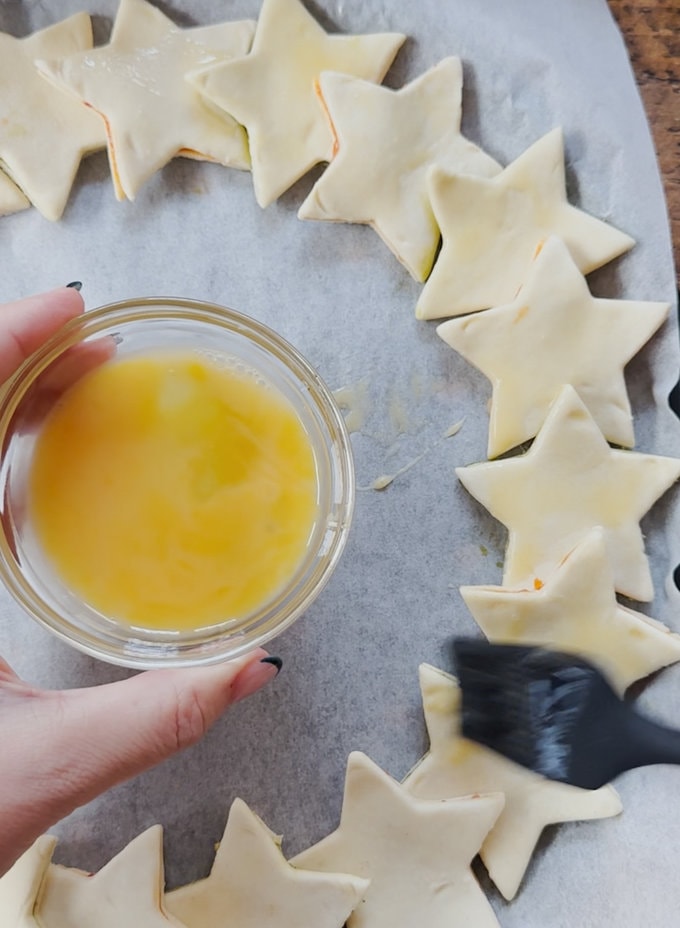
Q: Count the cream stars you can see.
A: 14